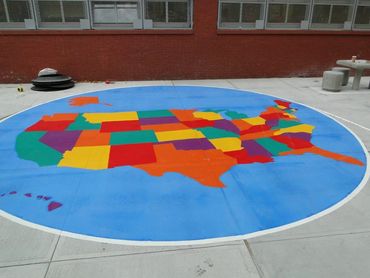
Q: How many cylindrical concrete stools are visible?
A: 2